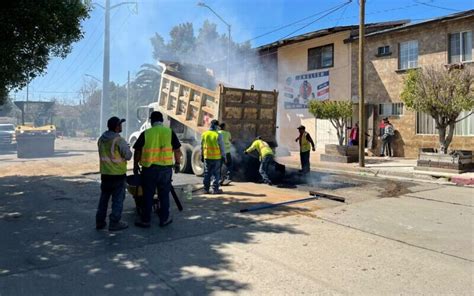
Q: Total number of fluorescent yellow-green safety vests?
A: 6